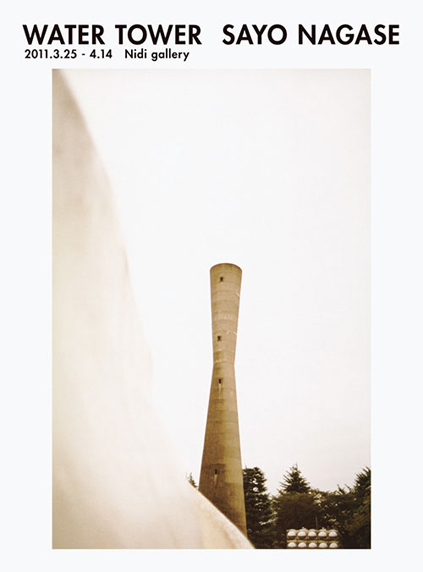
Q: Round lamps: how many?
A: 10